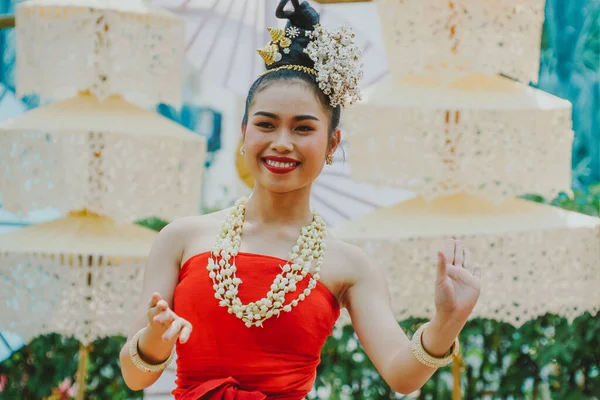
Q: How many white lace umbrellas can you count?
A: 6